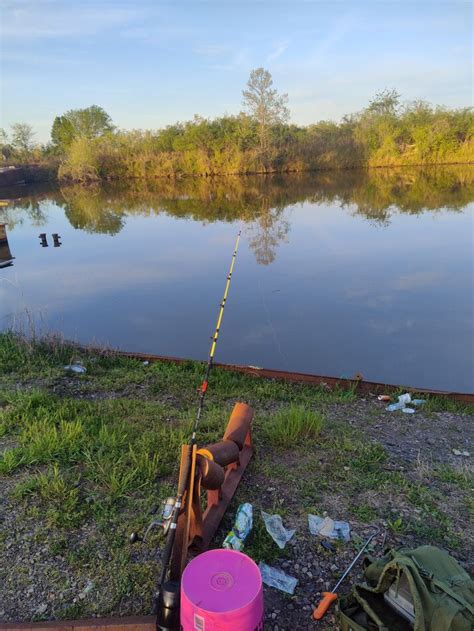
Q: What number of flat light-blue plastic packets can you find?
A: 3